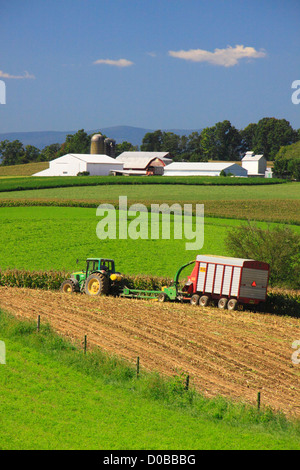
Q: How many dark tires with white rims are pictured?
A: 5